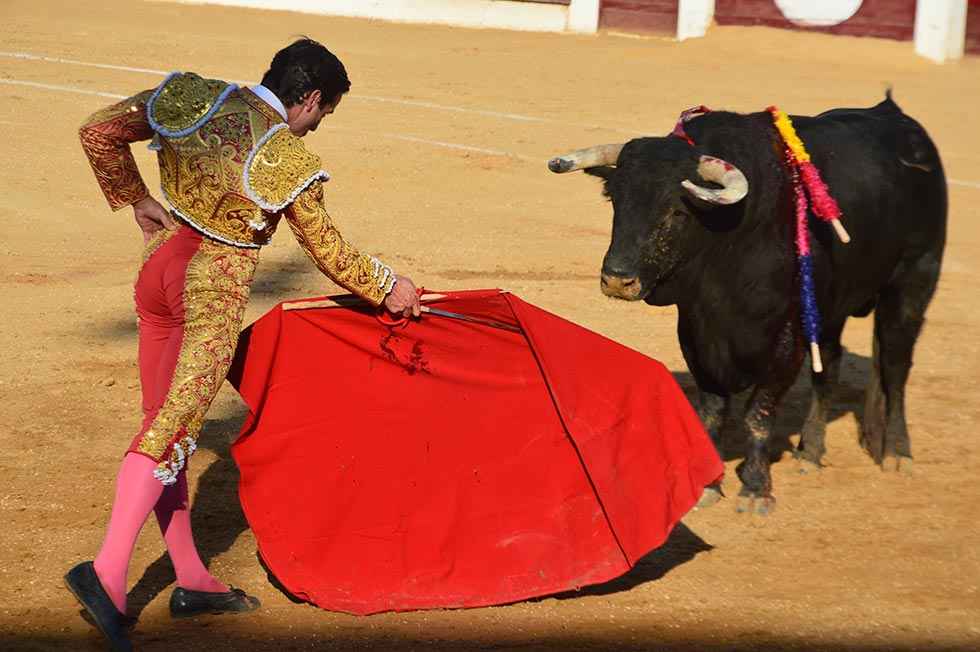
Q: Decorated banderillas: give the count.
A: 2